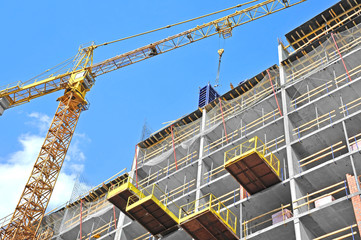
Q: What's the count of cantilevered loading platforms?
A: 4